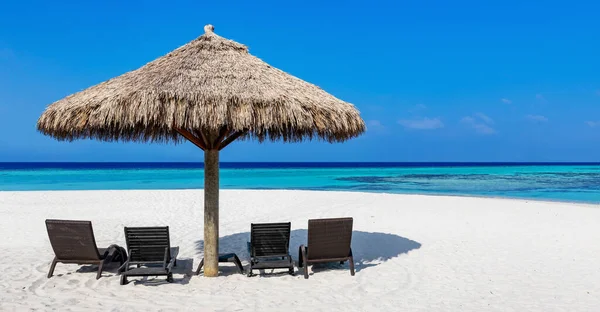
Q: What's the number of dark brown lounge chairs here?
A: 2